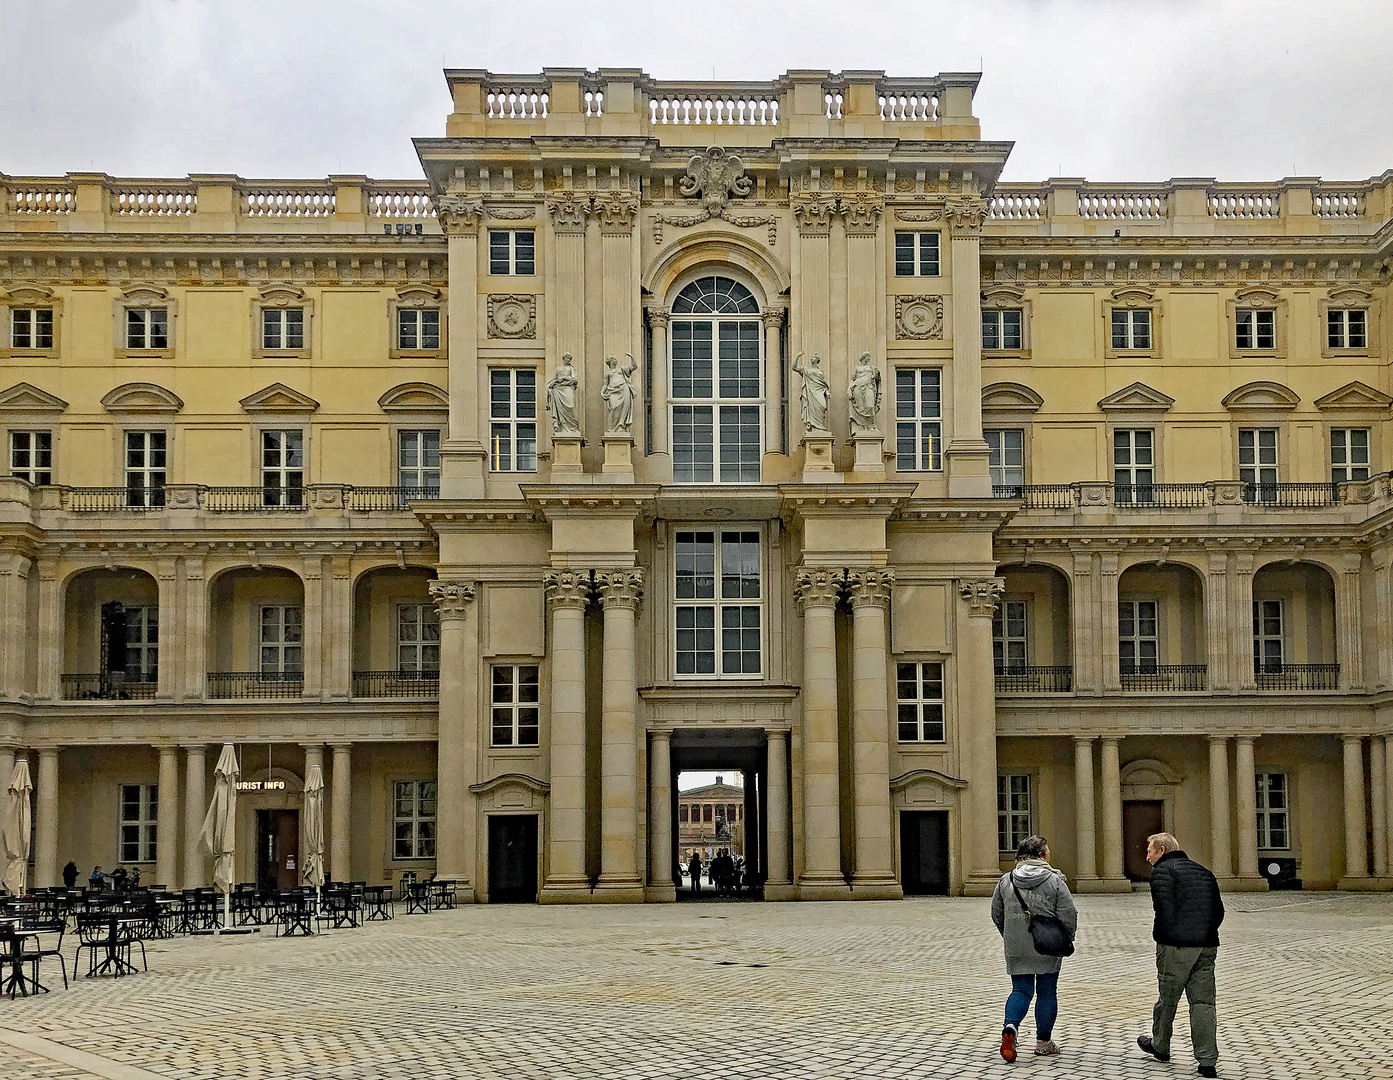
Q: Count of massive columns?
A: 4